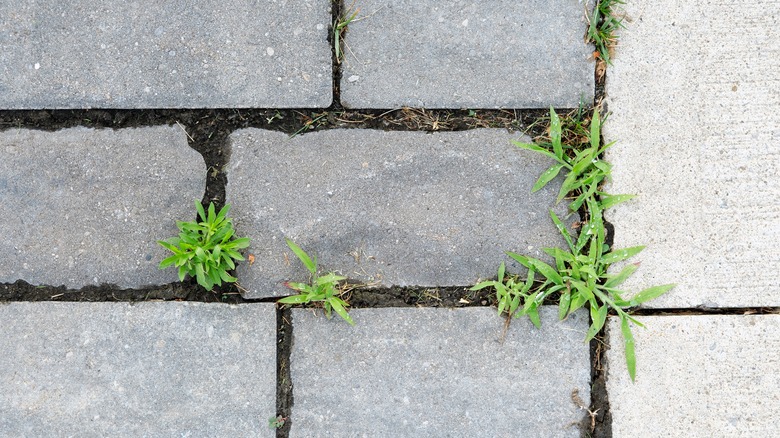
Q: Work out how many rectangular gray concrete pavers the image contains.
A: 6